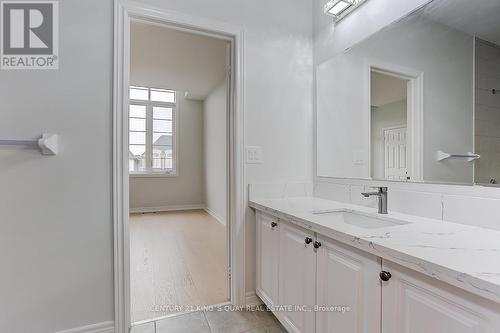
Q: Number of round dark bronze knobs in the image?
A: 4